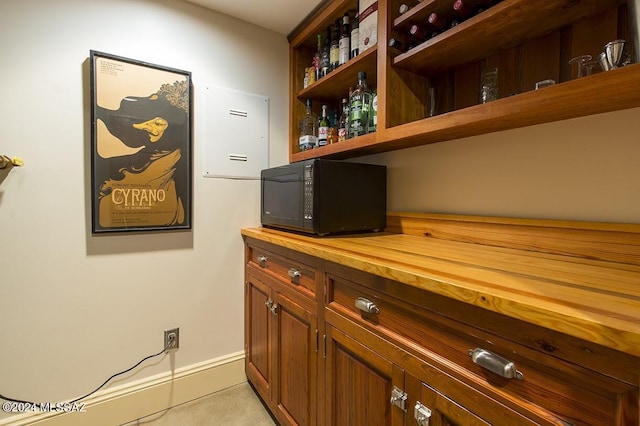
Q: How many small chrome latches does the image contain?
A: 4